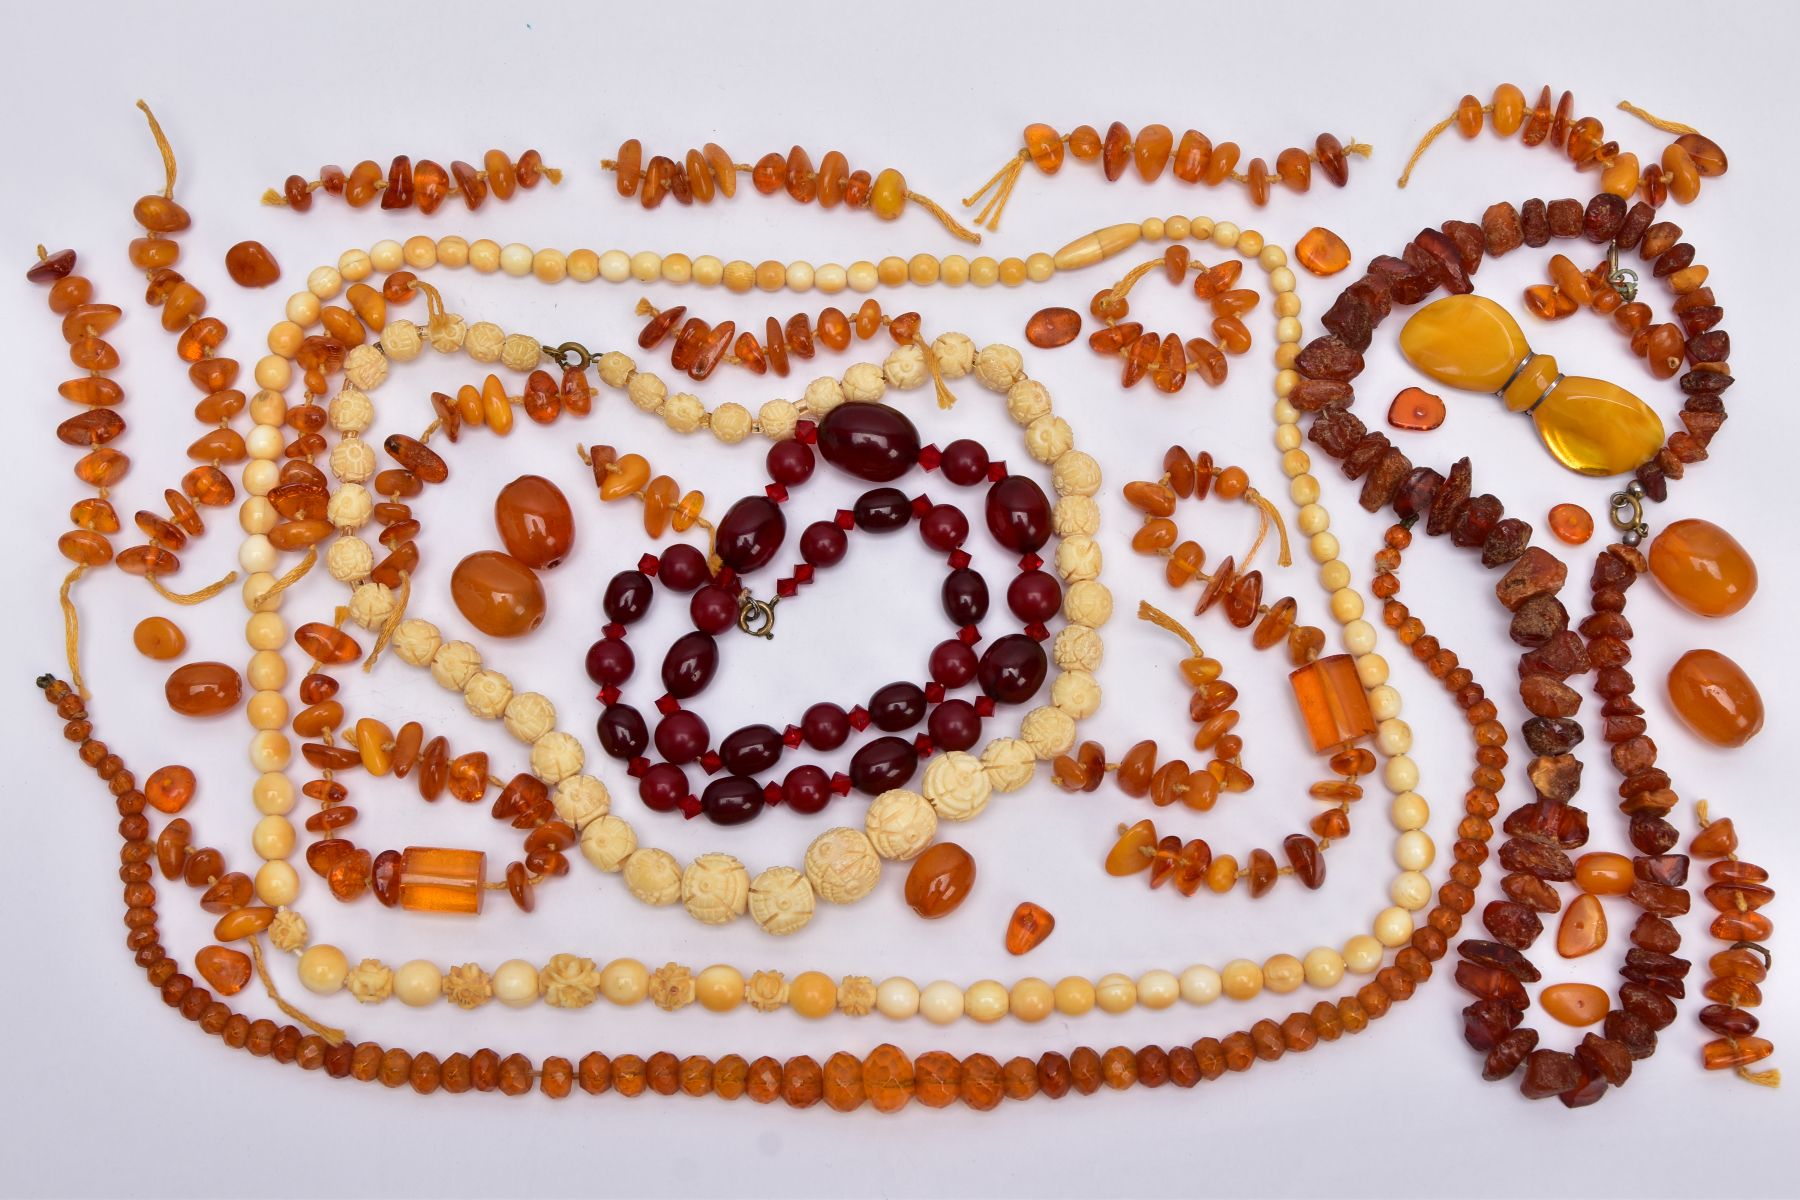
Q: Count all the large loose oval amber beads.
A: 6